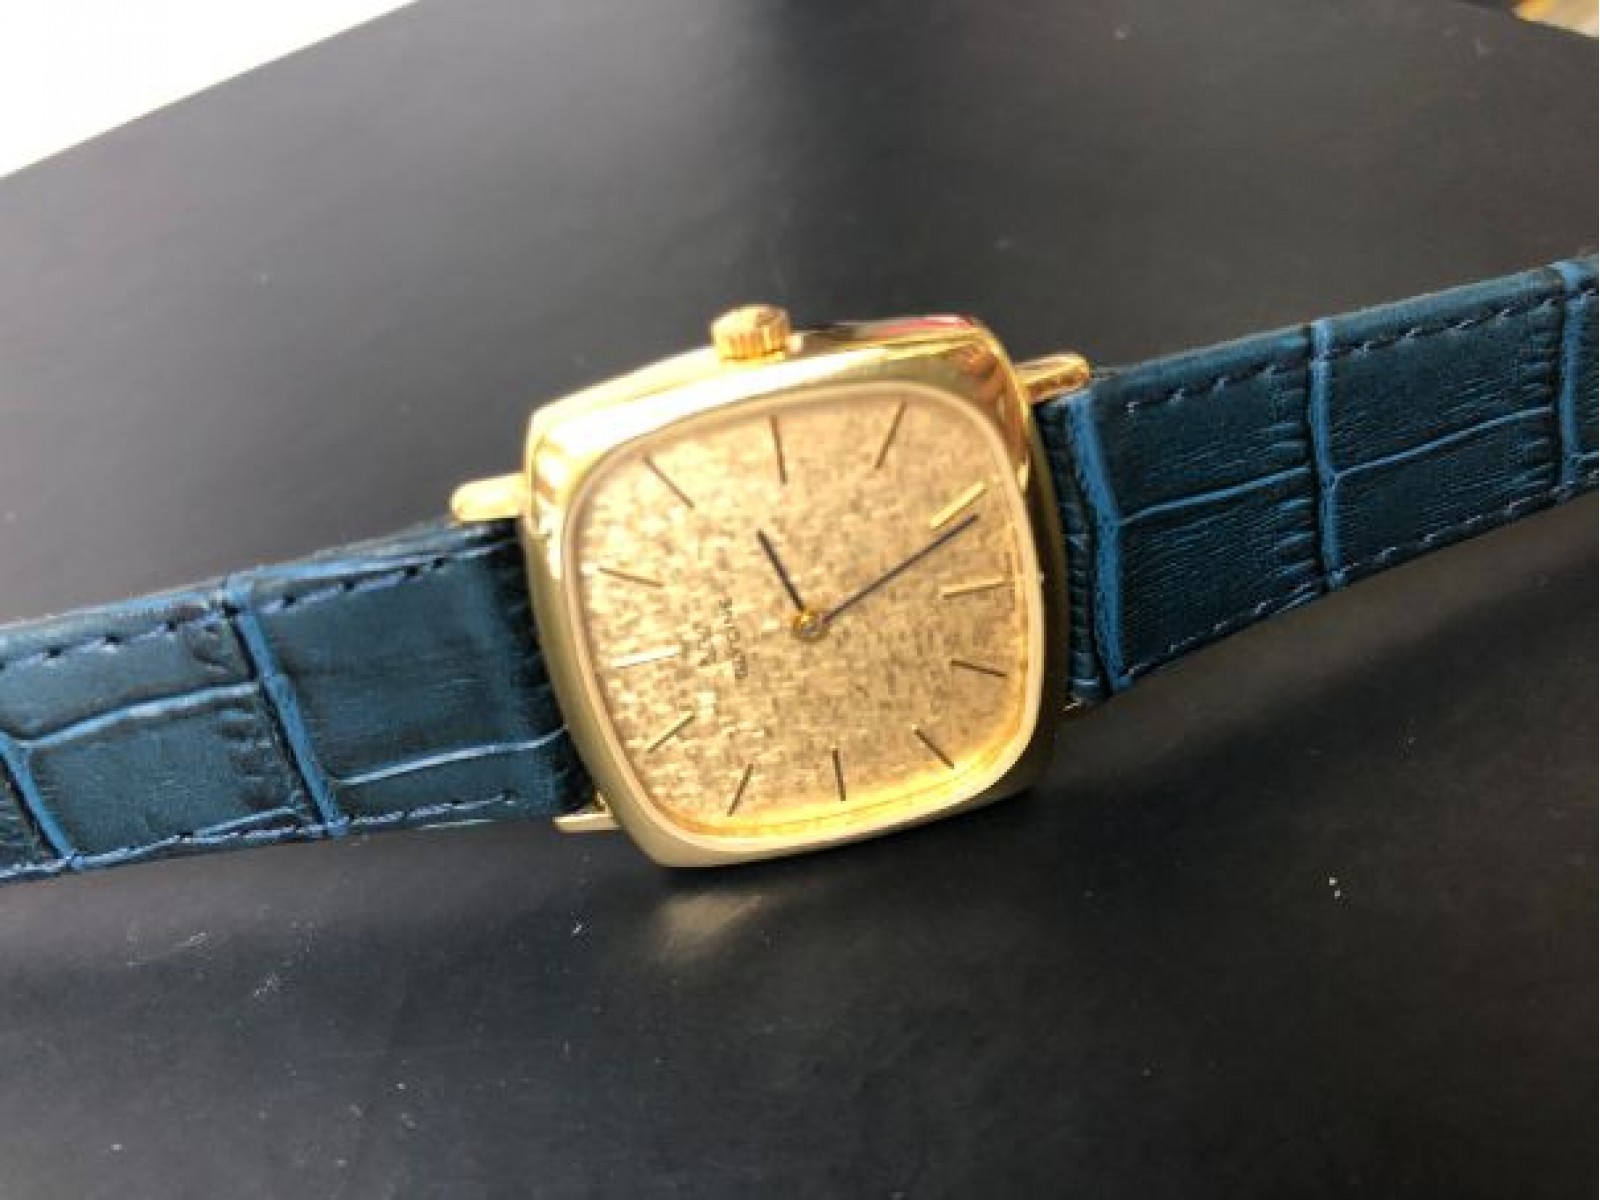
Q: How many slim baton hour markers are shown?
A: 12